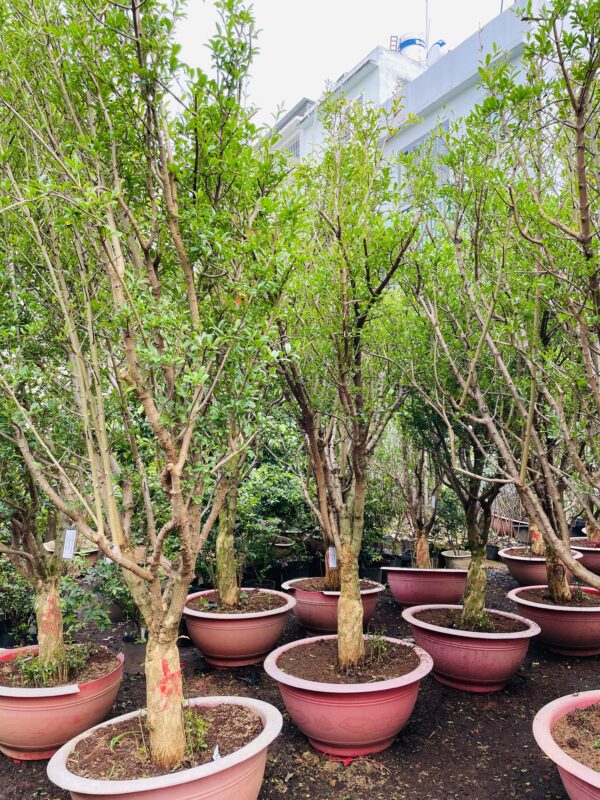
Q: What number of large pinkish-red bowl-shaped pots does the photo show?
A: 11